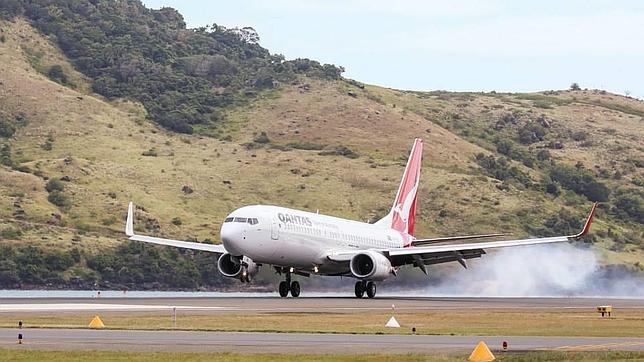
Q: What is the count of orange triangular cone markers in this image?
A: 2